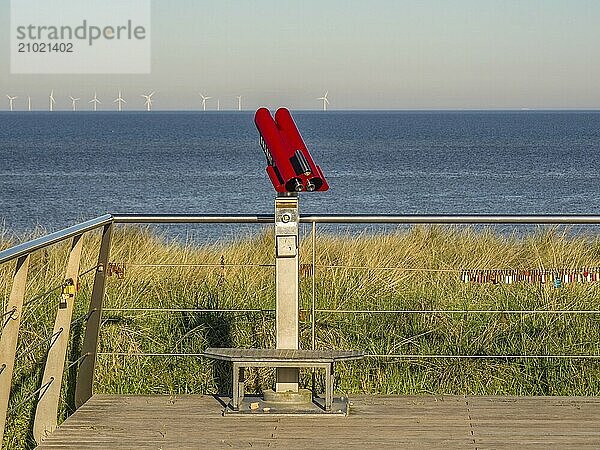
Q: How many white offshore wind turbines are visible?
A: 11